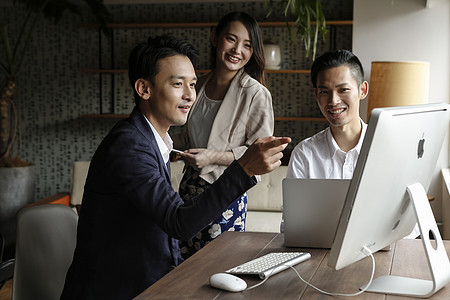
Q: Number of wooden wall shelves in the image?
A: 3